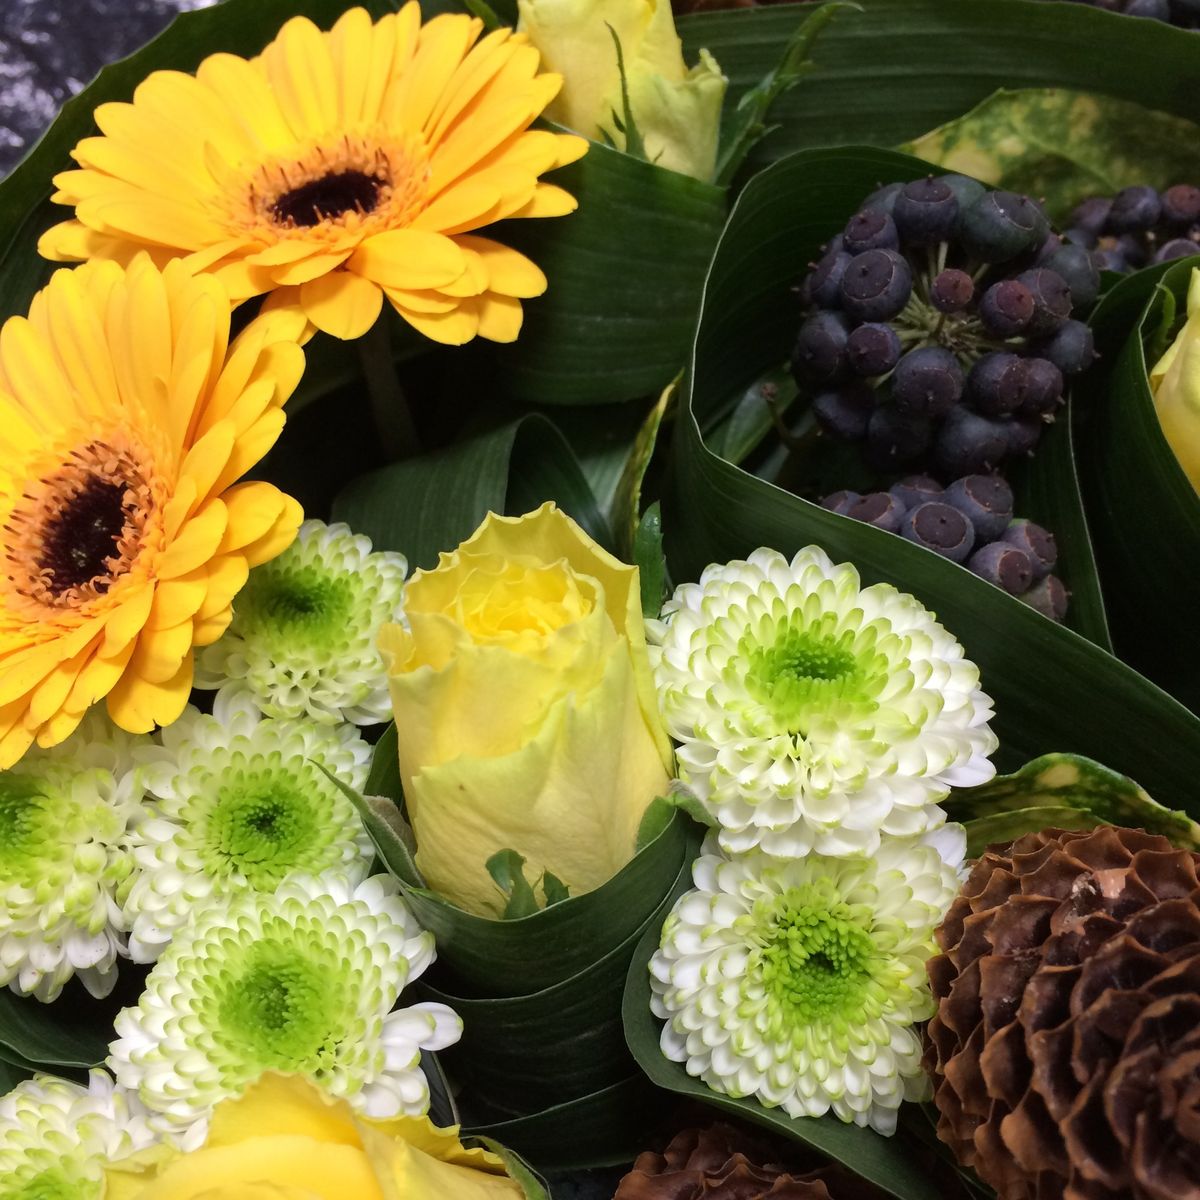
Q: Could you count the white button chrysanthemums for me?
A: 7